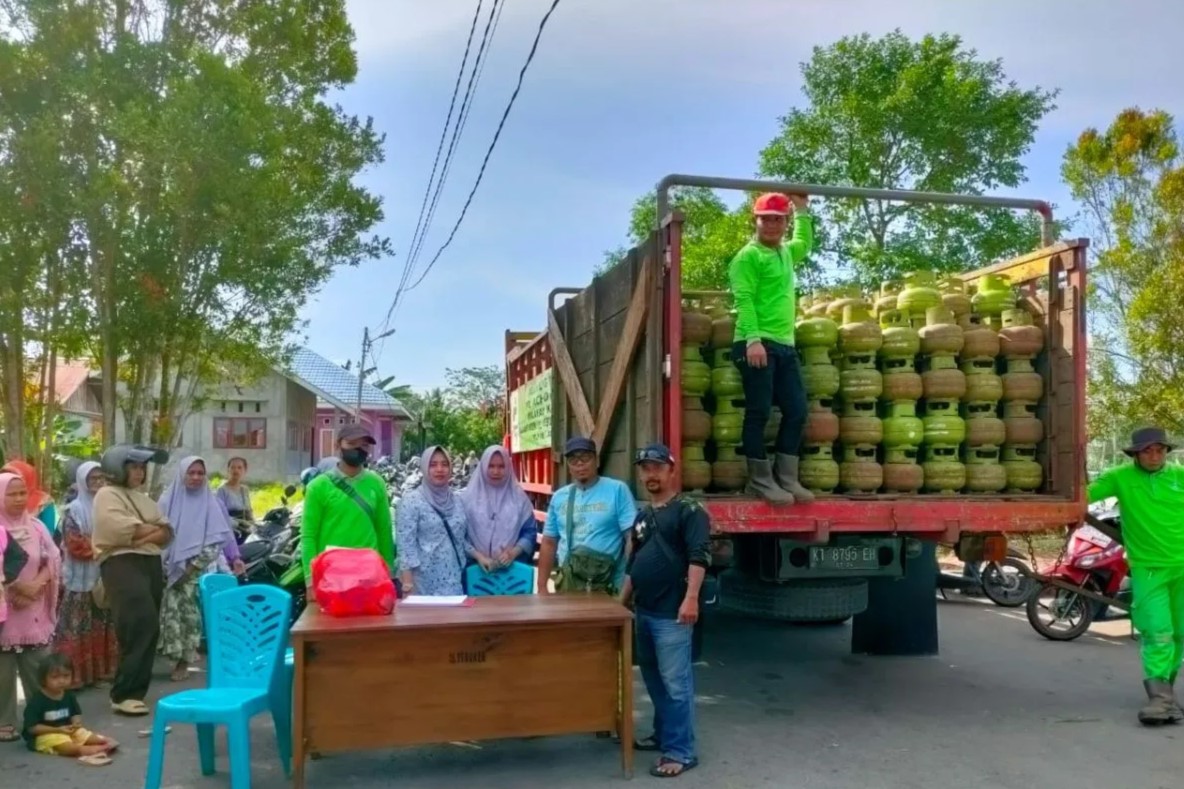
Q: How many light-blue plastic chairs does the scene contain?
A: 3